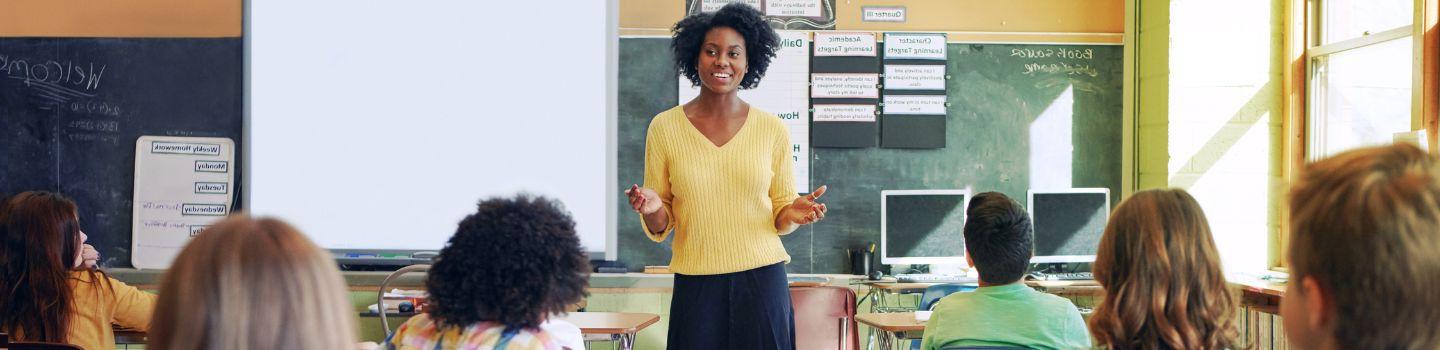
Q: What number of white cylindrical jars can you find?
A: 0